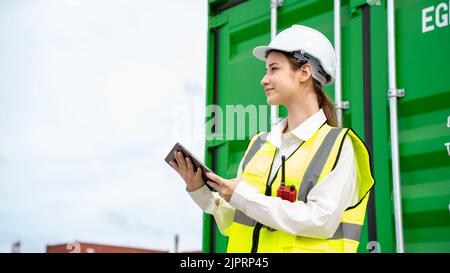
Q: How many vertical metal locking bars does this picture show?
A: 3